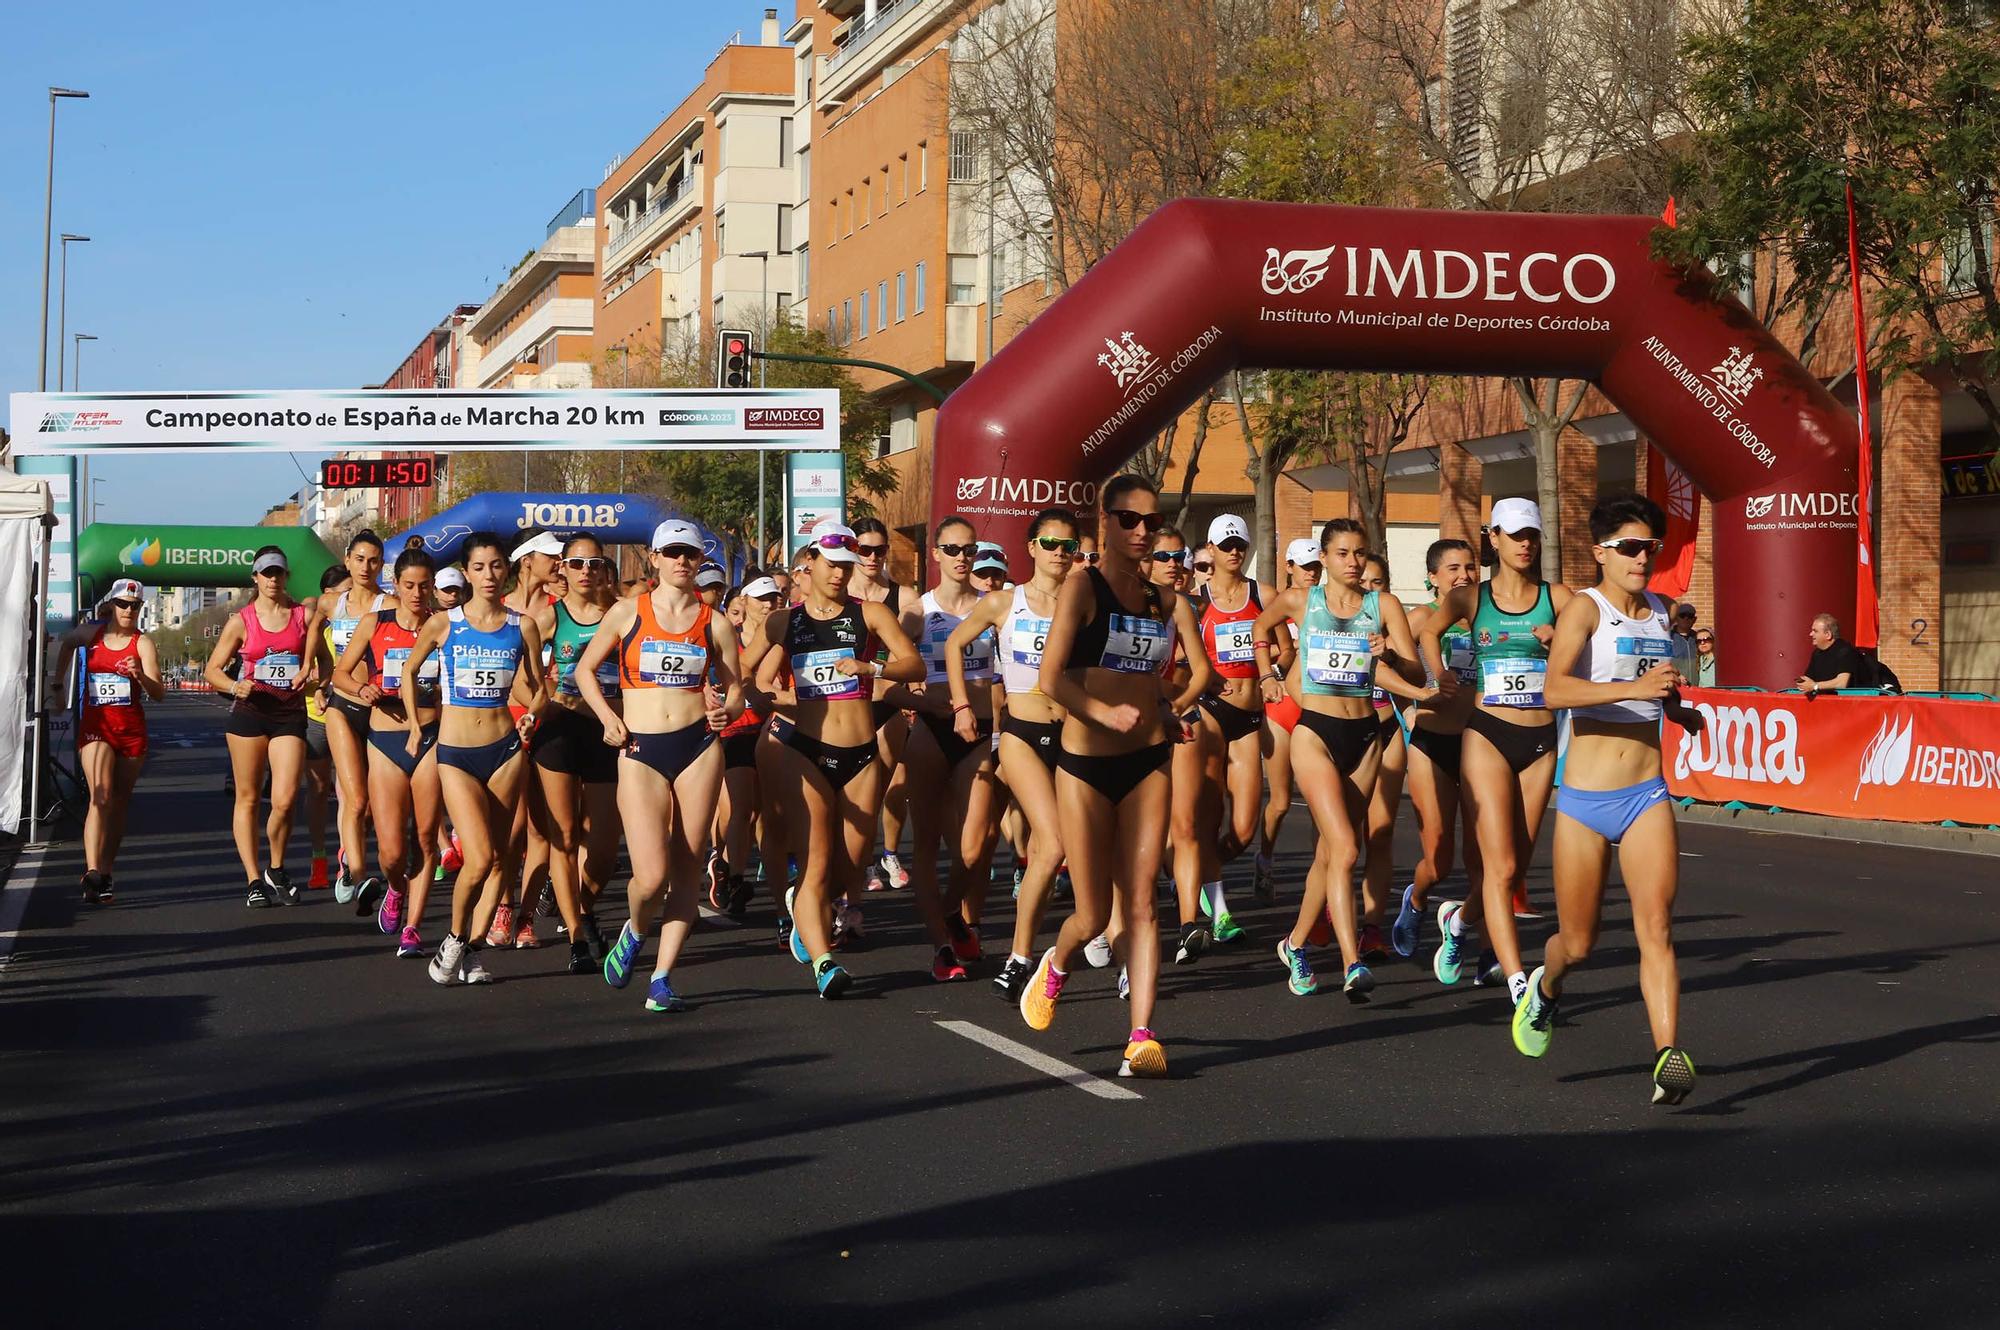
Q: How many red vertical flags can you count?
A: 2